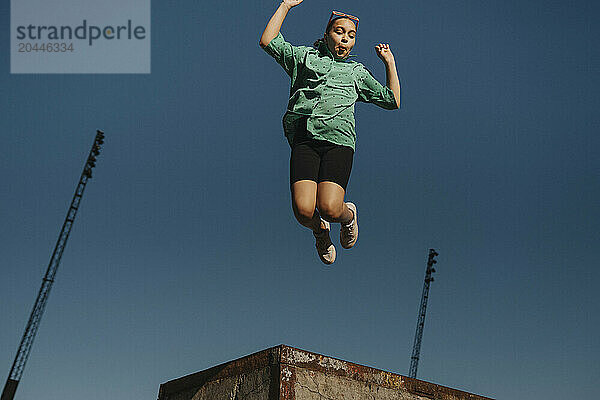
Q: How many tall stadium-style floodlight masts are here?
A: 2